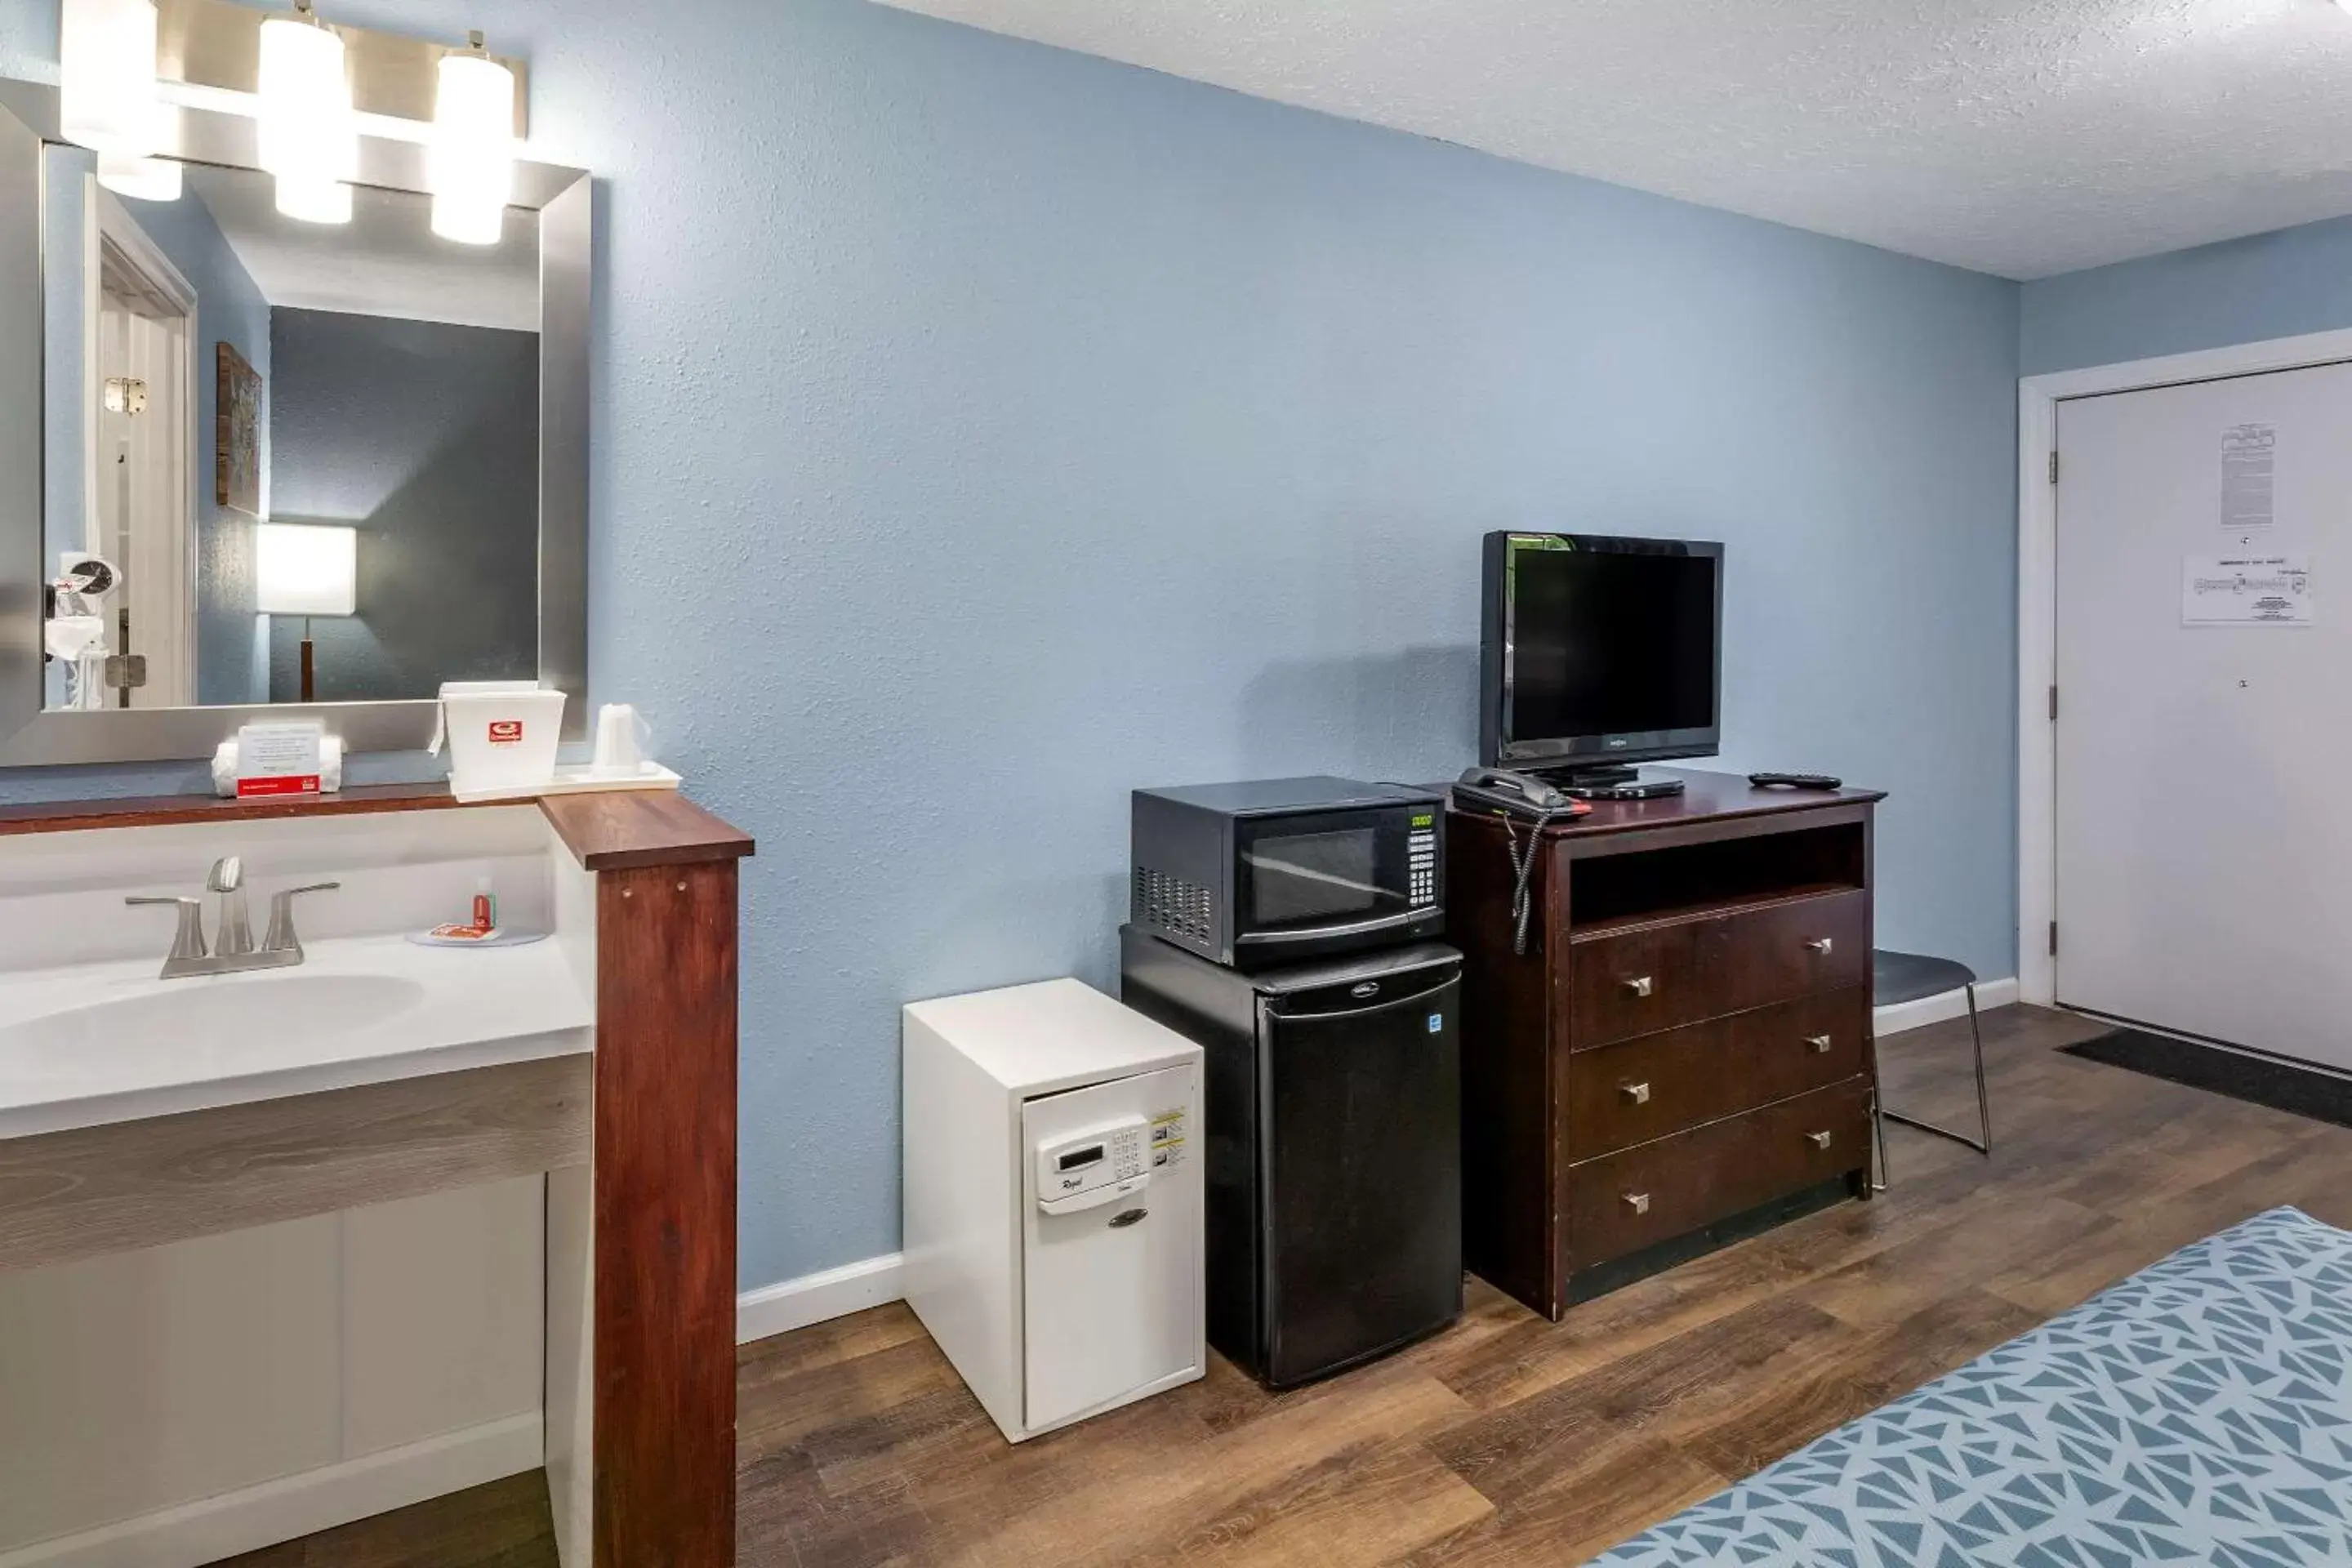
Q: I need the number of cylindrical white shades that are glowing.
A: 3